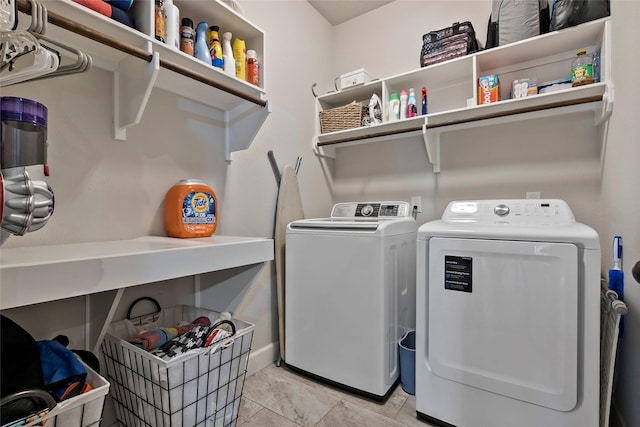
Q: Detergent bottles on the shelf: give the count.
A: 1